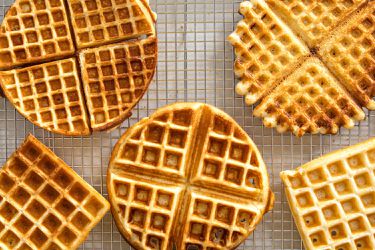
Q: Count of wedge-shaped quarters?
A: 12